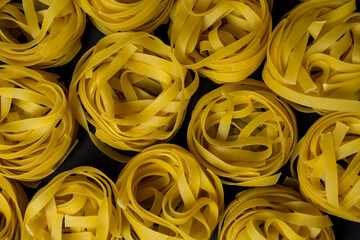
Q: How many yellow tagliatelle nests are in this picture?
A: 12